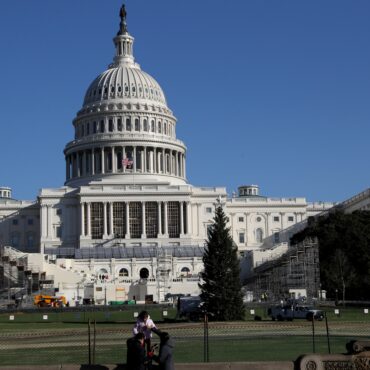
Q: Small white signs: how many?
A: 7